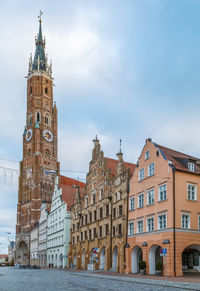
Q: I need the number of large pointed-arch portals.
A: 1